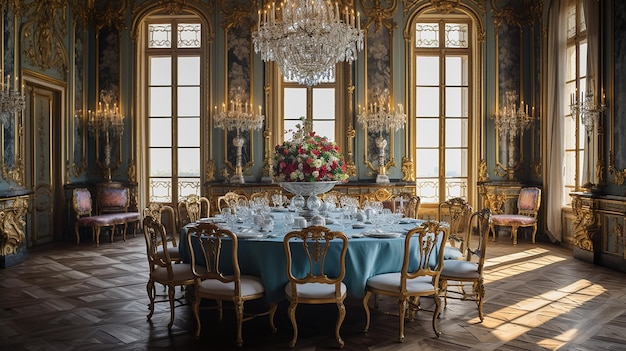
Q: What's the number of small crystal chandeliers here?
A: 6